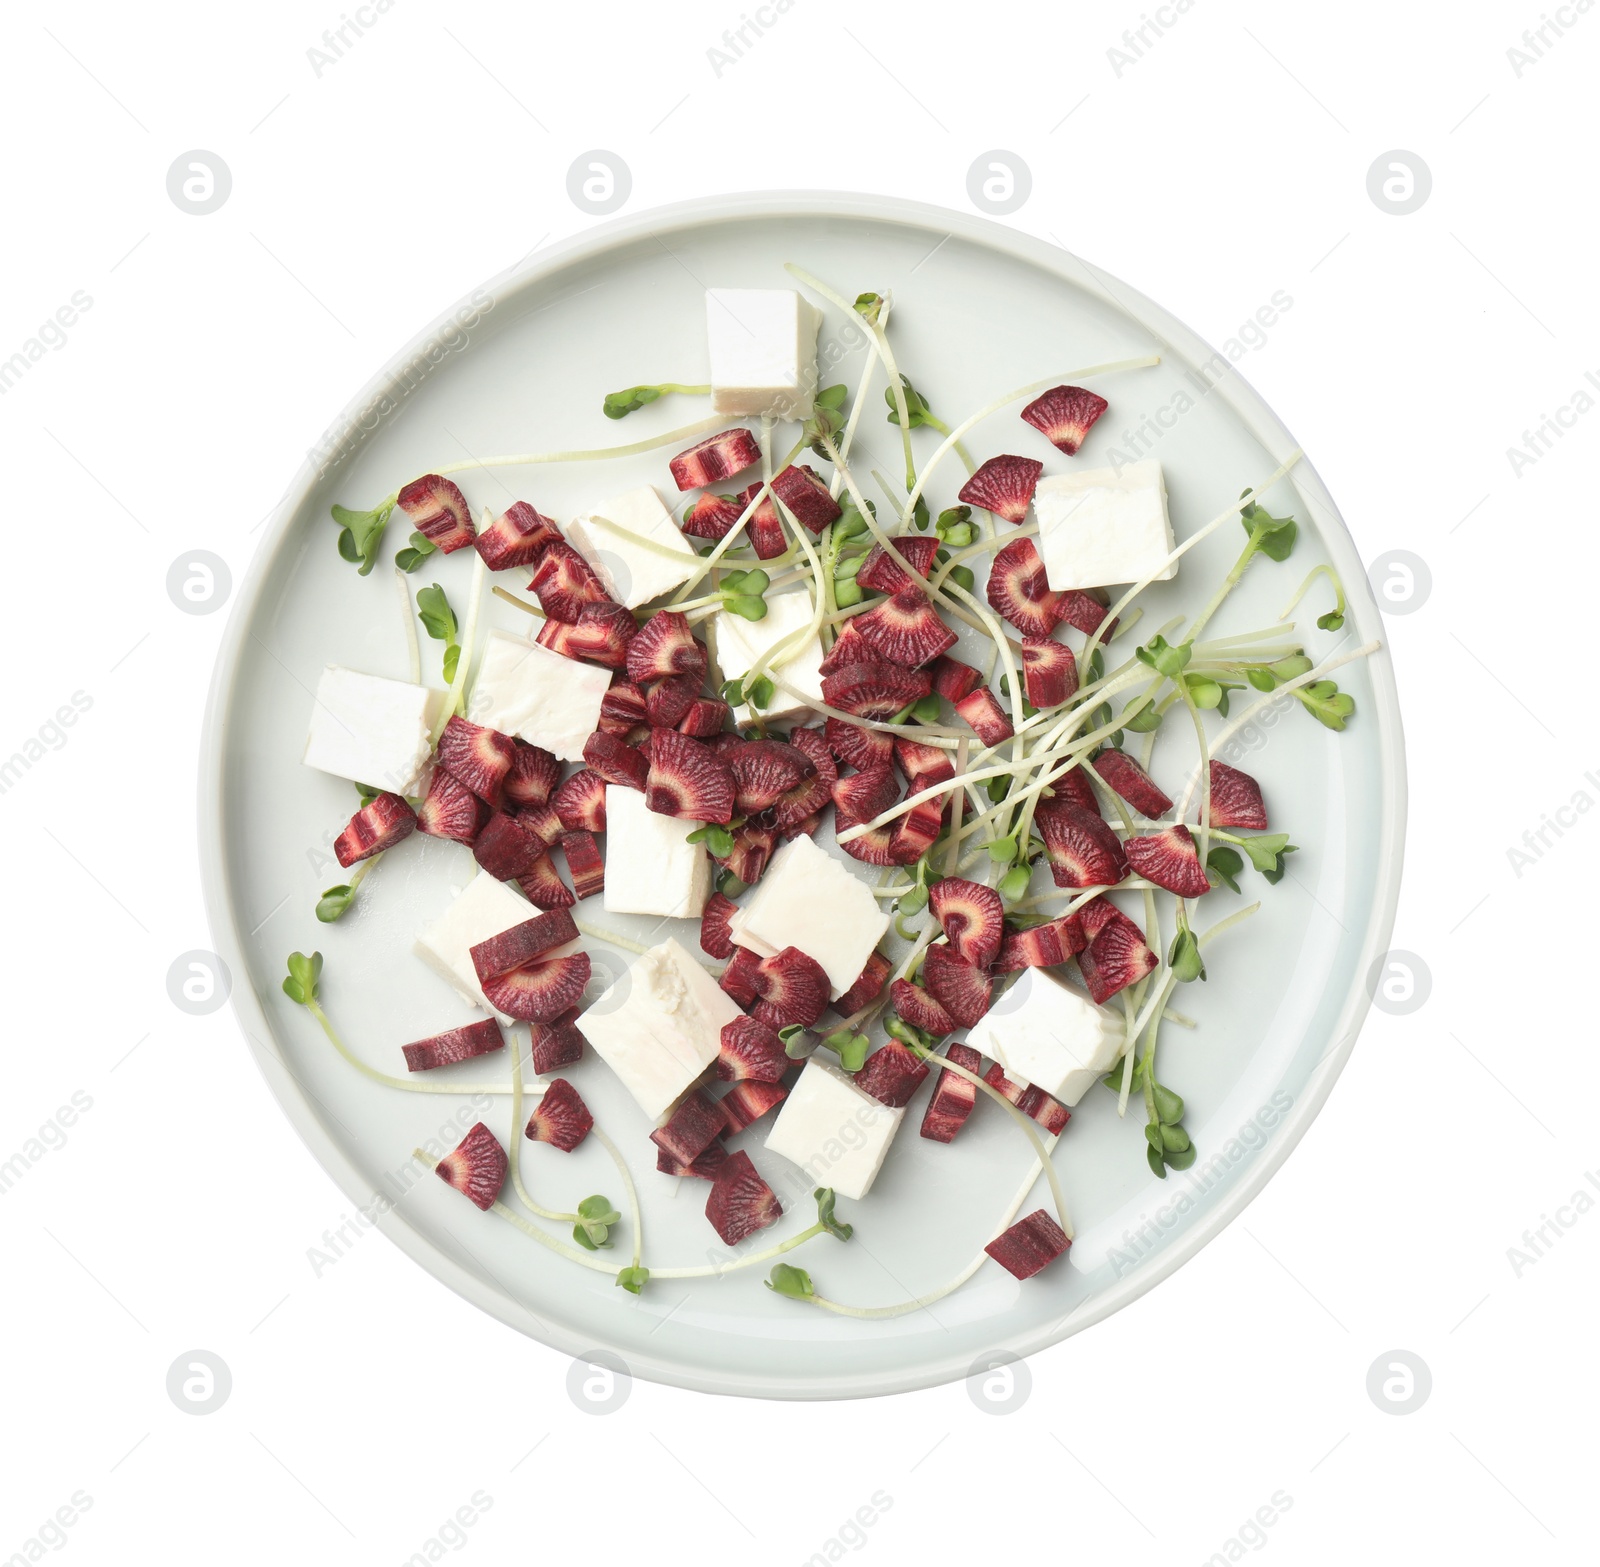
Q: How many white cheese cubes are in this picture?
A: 12